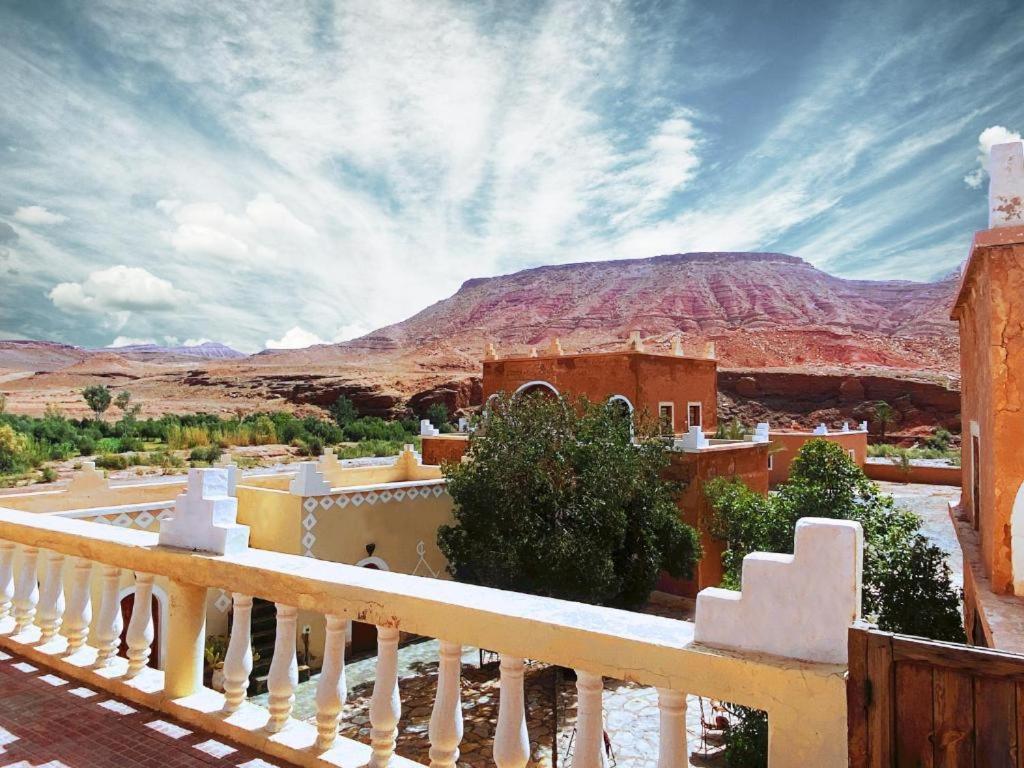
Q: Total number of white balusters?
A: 14